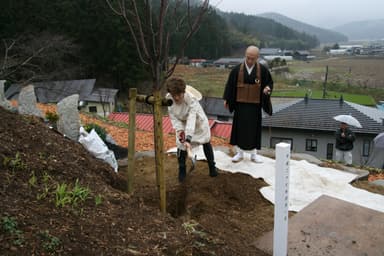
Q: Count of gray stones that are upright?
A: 3